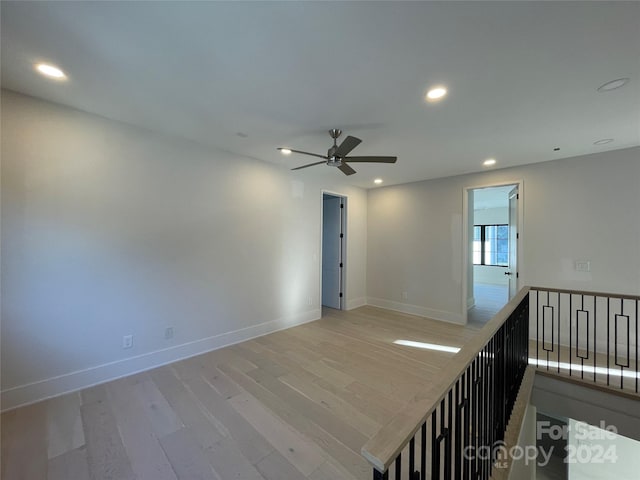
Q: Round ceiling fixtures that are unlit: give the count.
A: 2